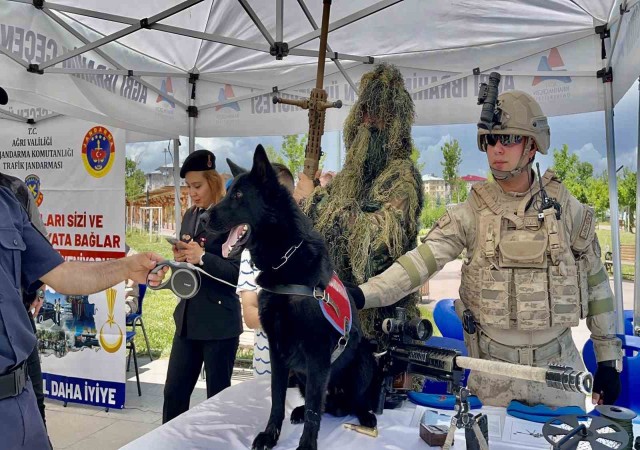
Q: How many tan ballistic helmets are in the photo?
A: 1